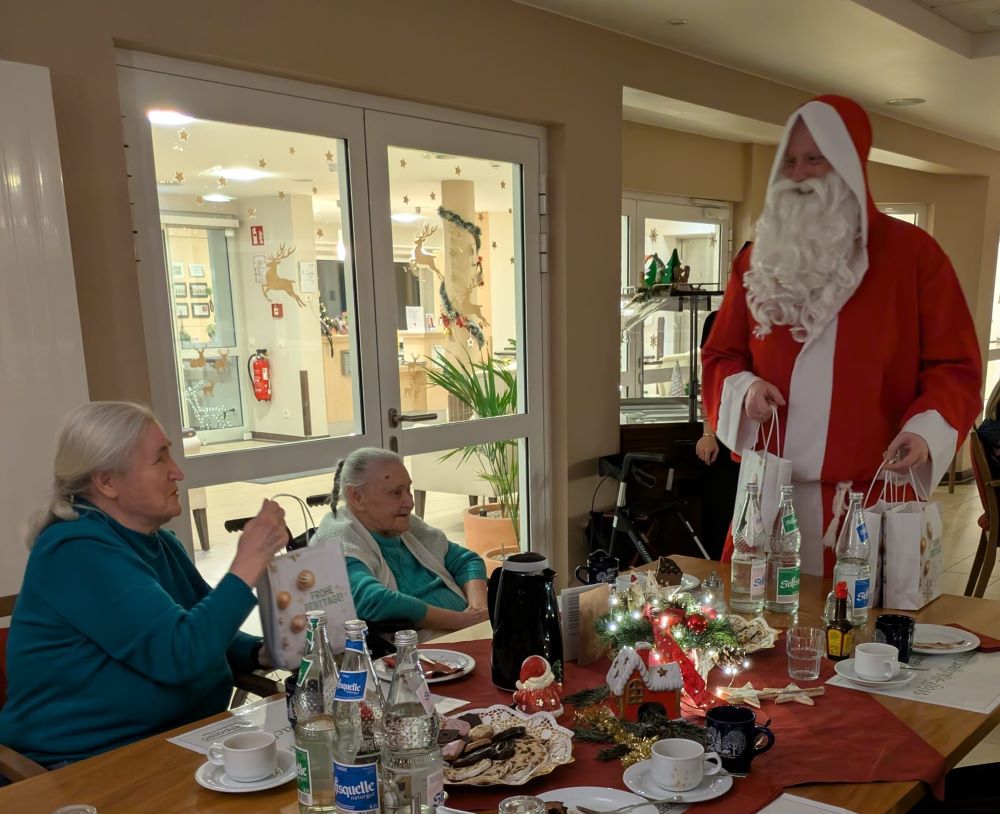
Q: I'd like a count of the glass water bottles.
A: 6